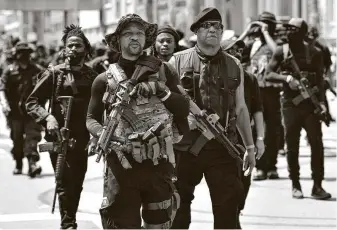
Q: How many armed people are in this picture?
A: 4